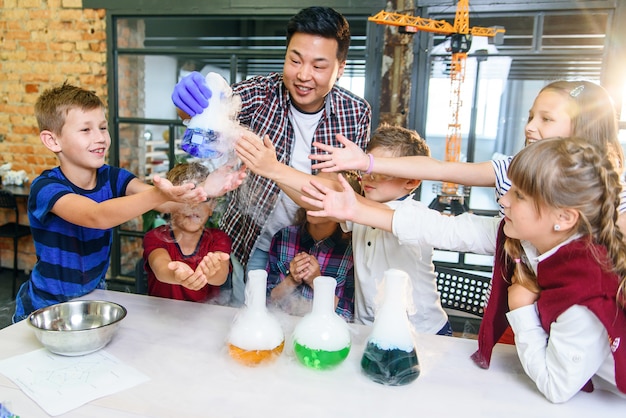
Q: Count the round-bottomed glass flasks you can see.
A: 2